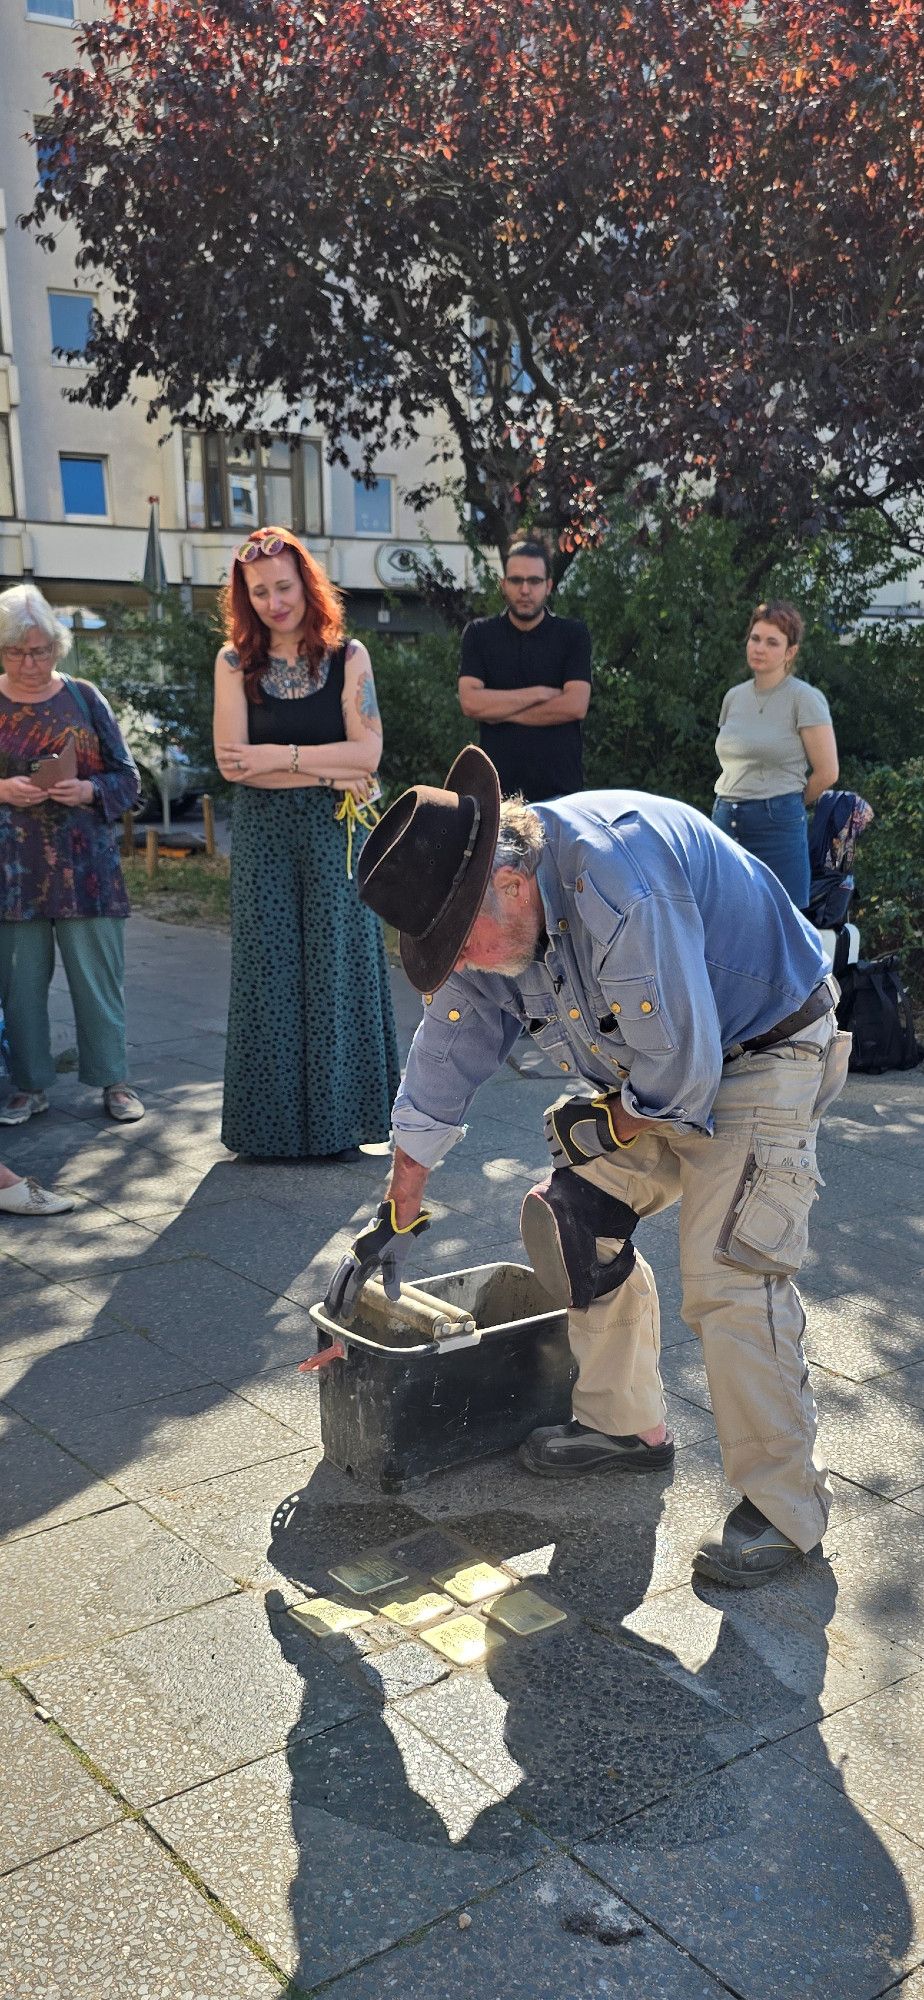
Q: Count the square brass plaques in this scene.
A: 6